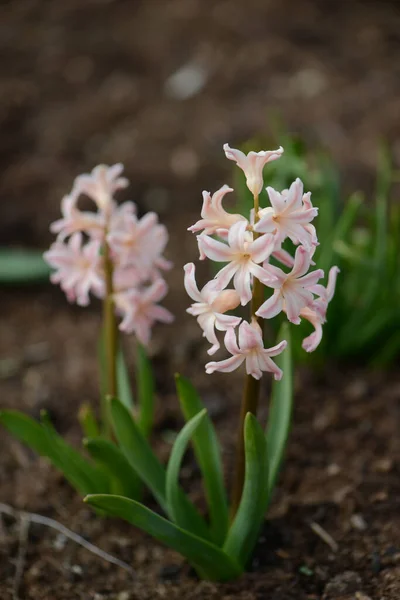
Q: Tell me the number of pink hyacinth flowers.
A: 2